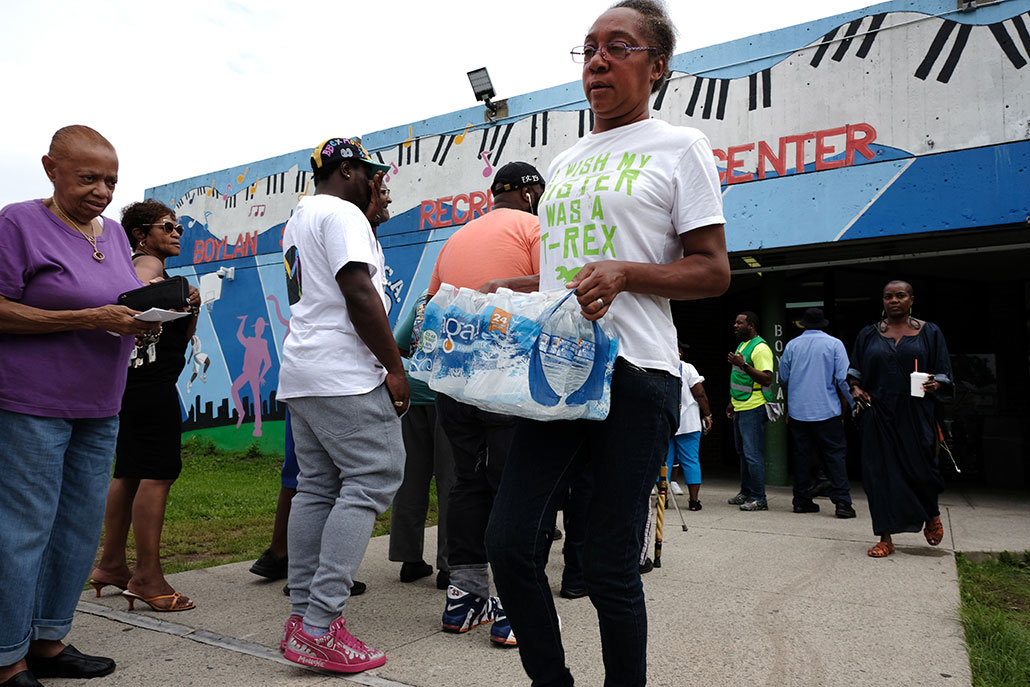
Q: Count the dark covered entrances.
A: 1